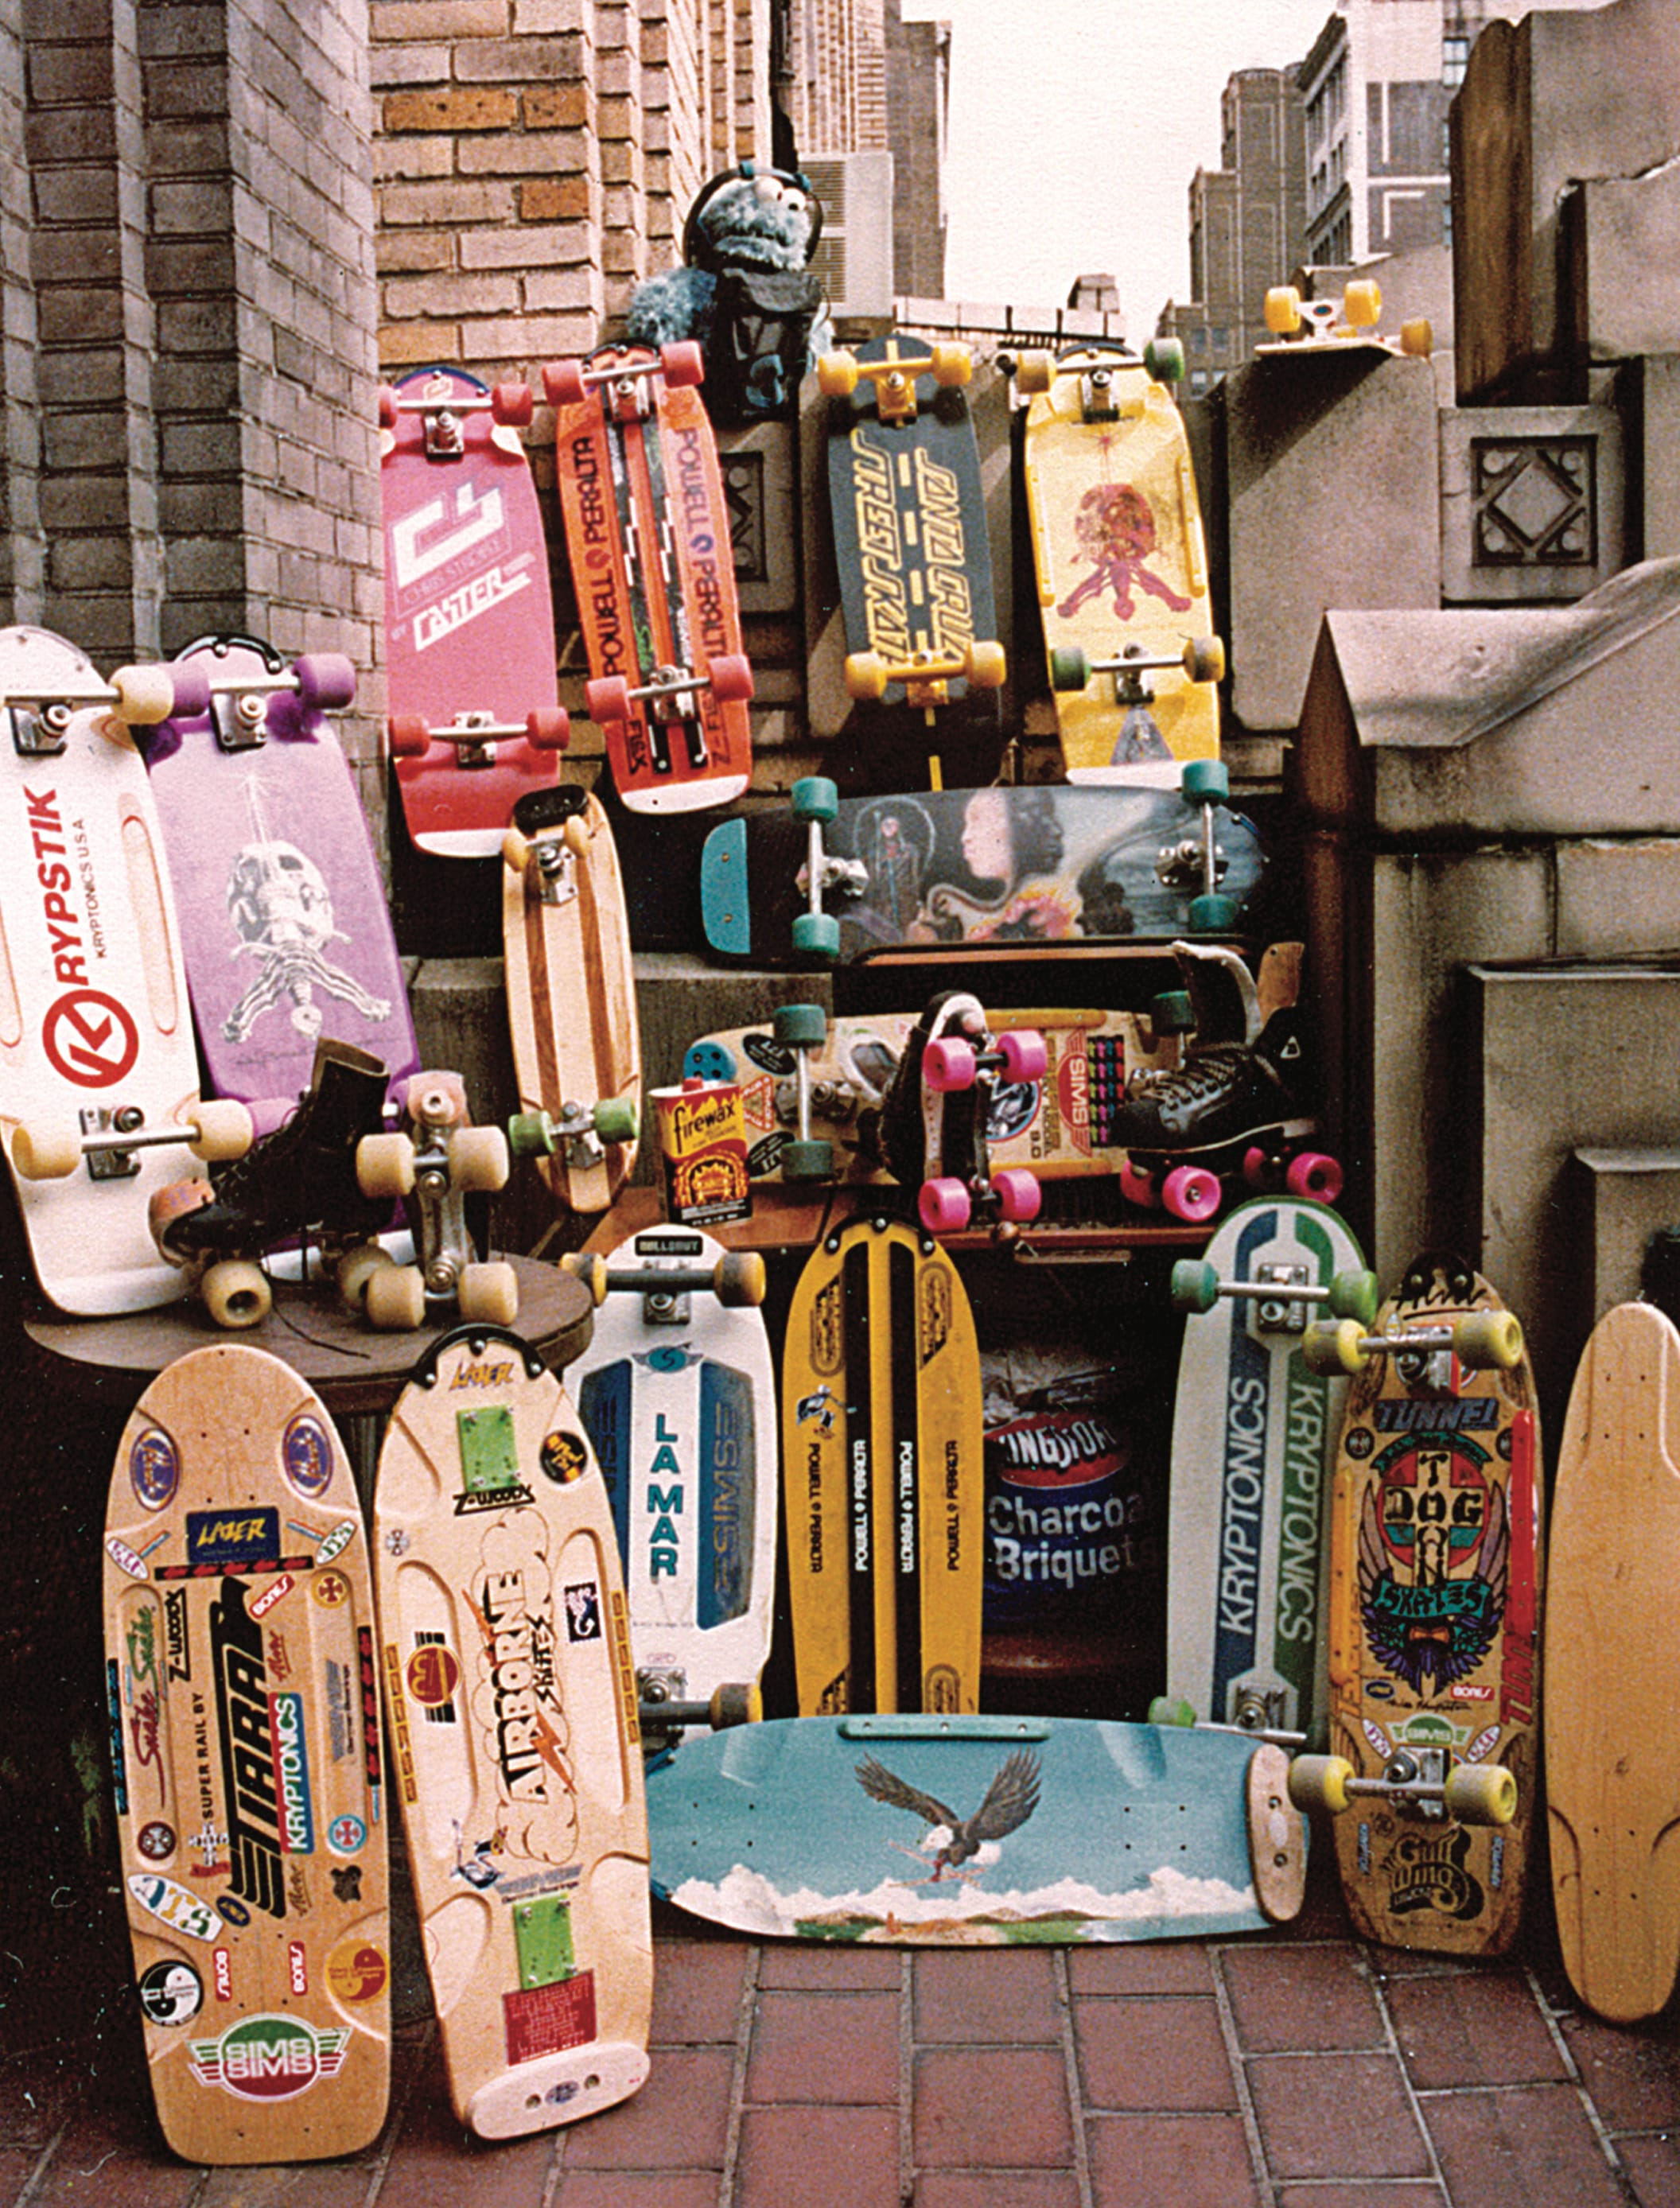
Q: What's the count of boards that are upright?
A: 14